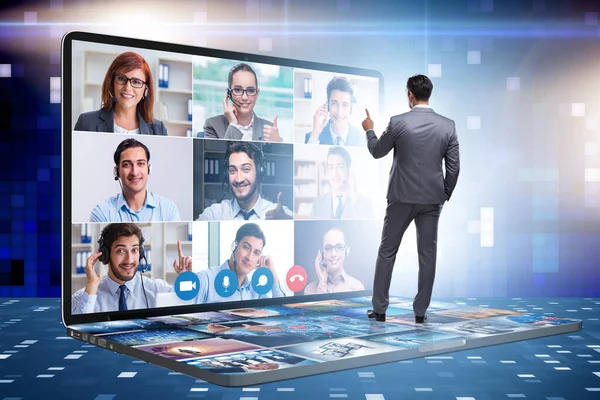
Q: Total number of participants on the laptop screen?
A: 9